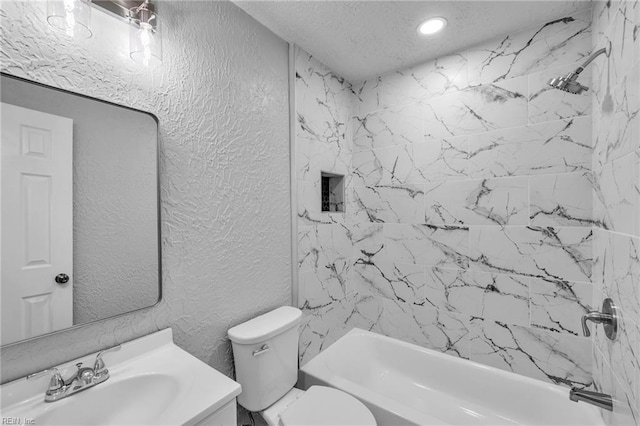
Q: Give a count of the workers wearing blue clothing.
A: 0